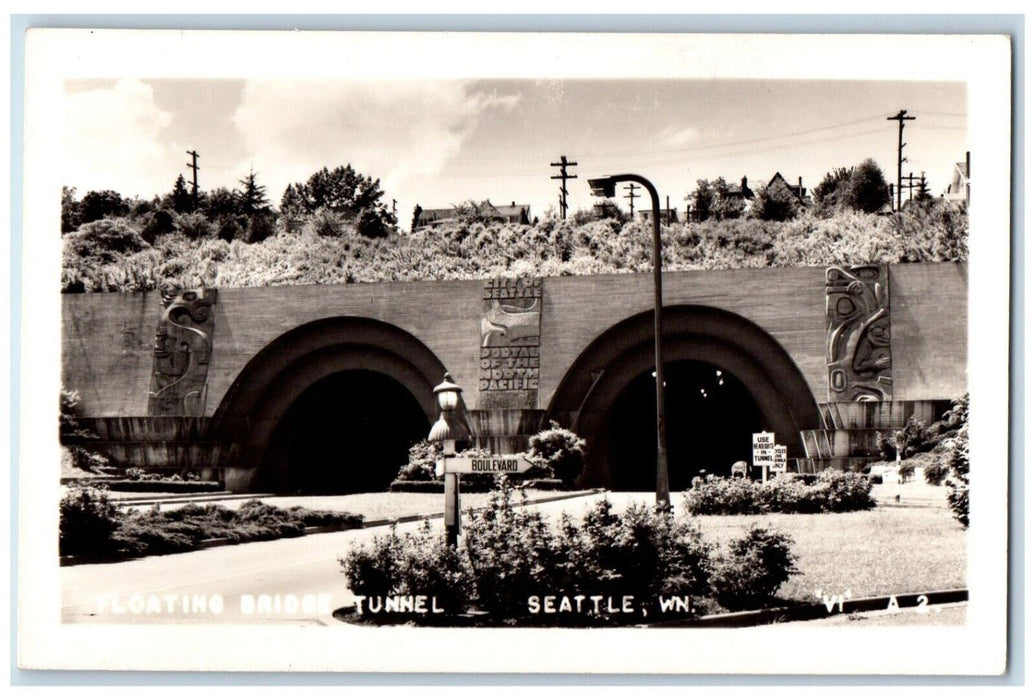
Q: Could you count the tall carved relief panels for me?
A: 3